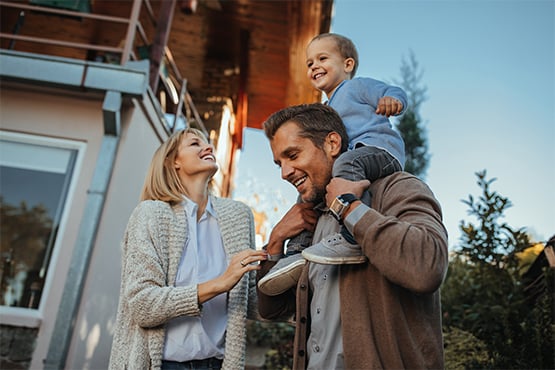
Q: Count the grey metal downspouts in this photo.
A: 1